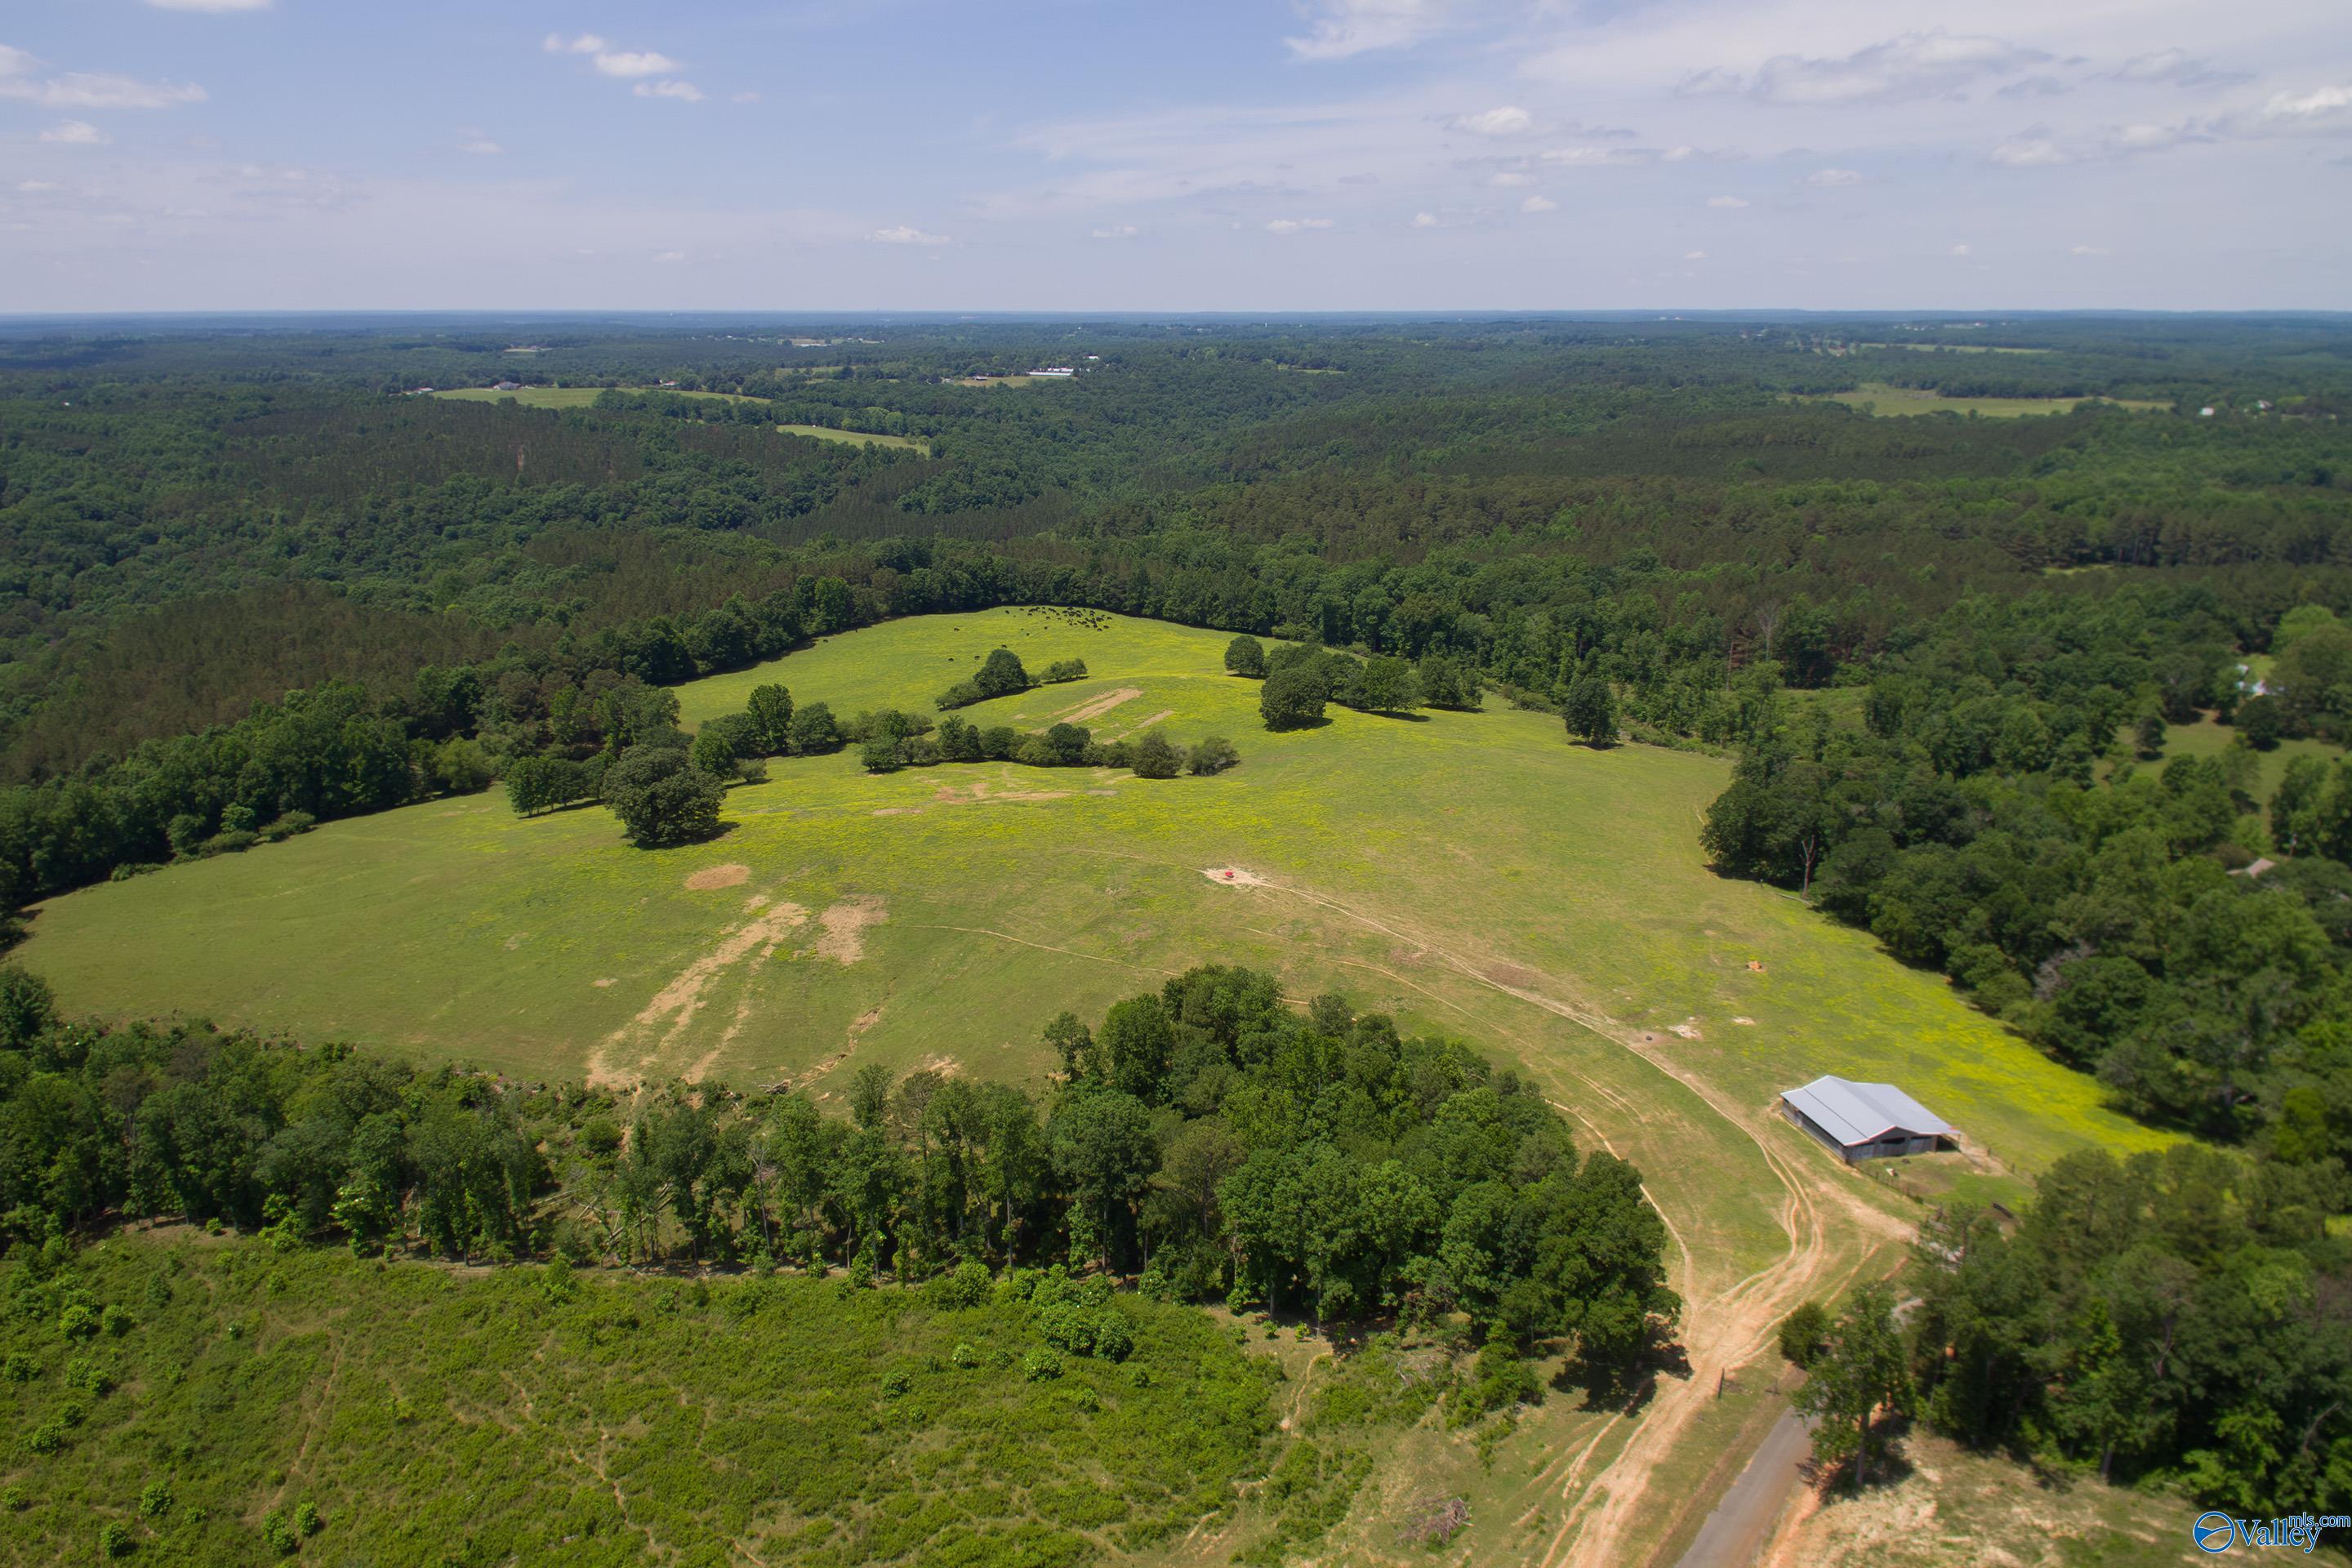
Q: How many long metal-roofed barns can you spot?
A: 1